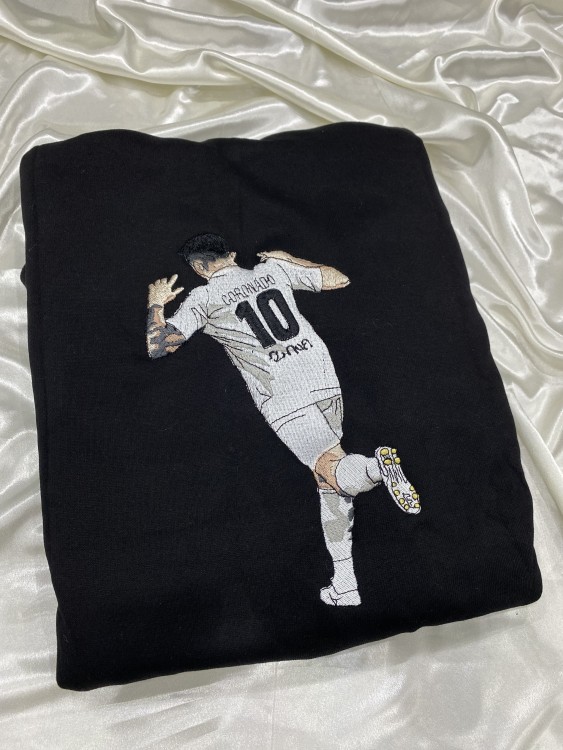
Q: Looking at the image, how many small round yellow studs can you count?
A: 11